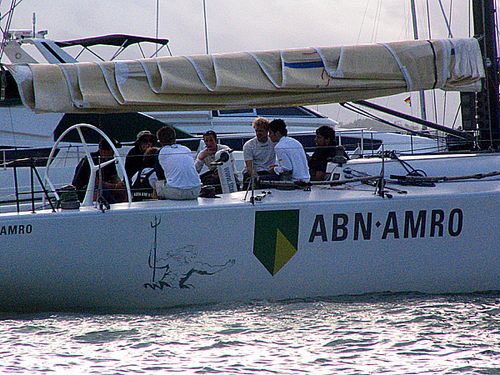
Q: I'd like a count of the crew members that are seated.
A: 7